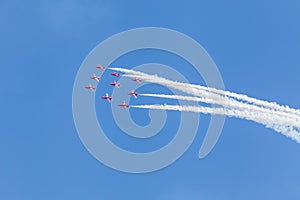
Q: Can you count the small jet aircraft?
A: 9